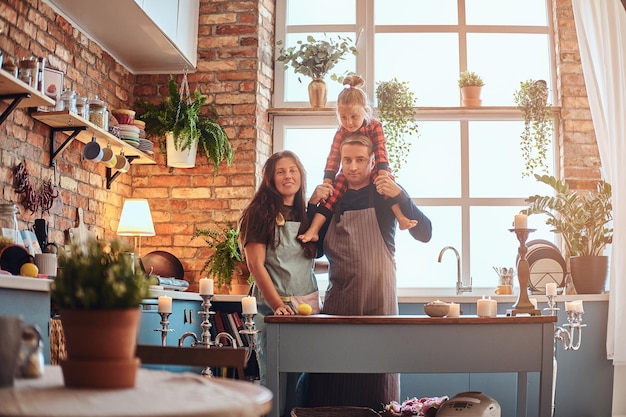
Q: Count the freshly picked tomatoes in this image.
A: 0